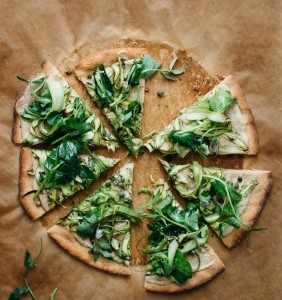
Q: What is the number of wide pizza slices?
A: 7